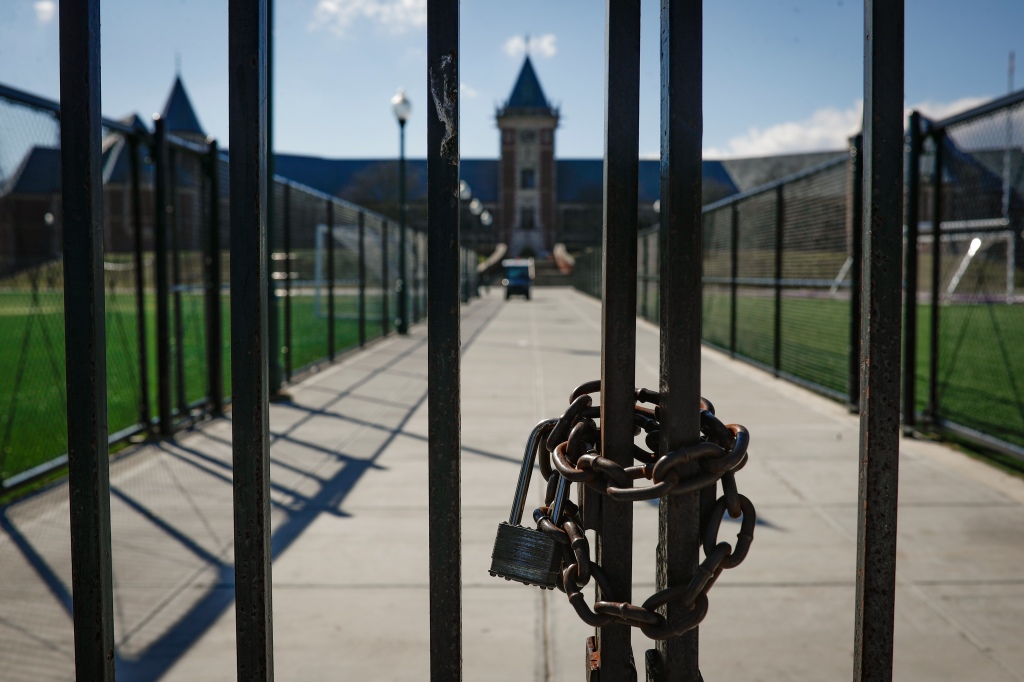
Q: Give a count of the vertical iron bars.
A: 6